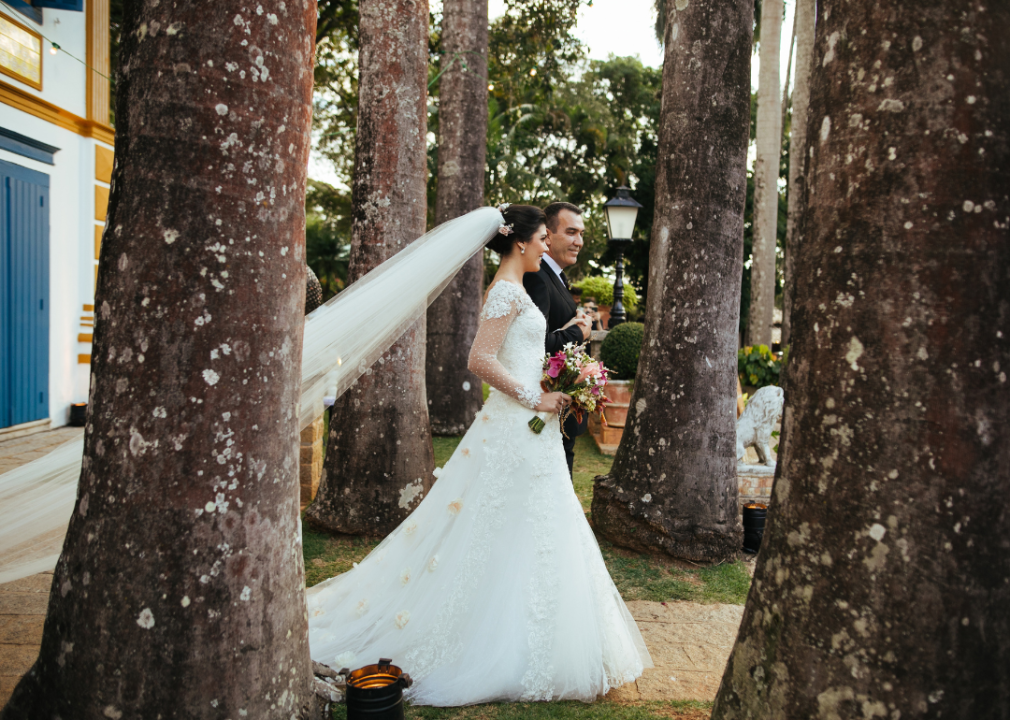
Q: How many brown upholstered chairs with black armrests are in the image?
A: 0